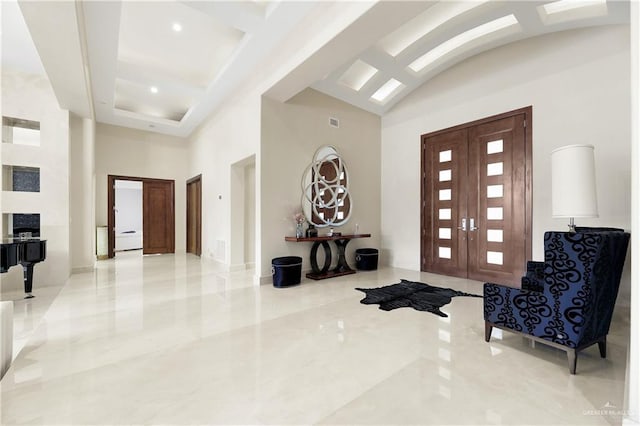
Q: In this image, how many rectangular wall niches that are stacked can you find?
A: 3